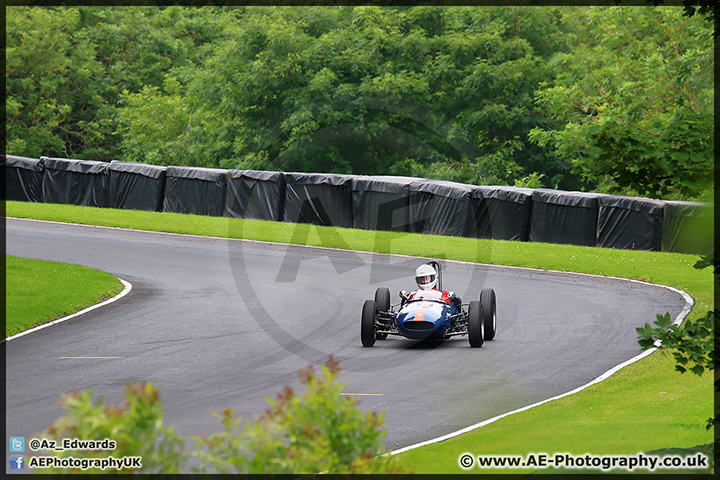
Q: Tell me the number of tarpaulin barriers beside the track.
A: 12